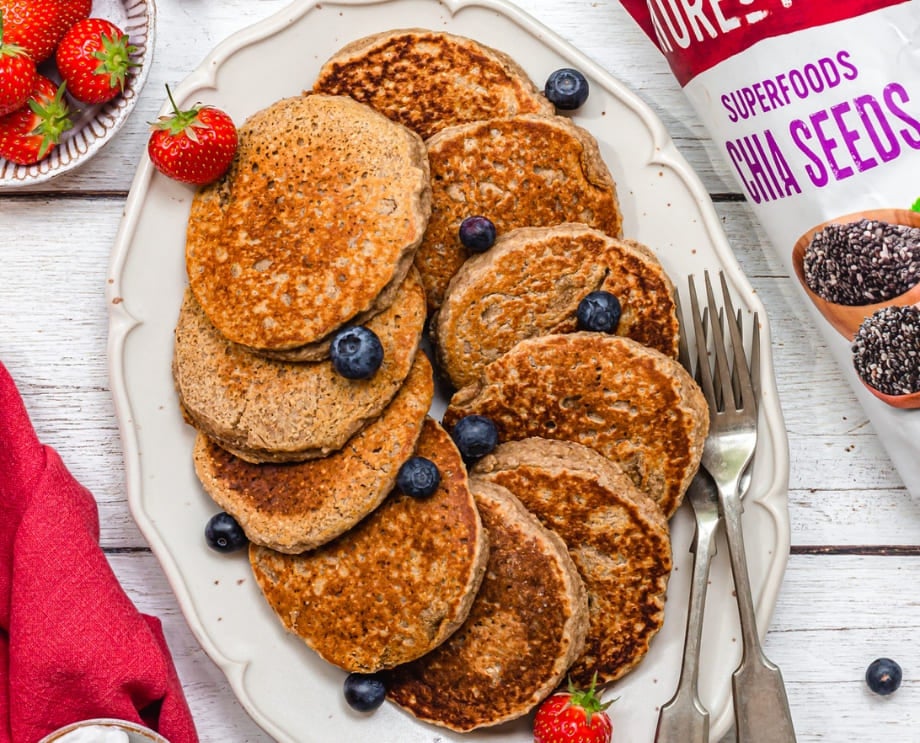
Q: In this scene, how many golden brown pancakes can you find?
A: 10